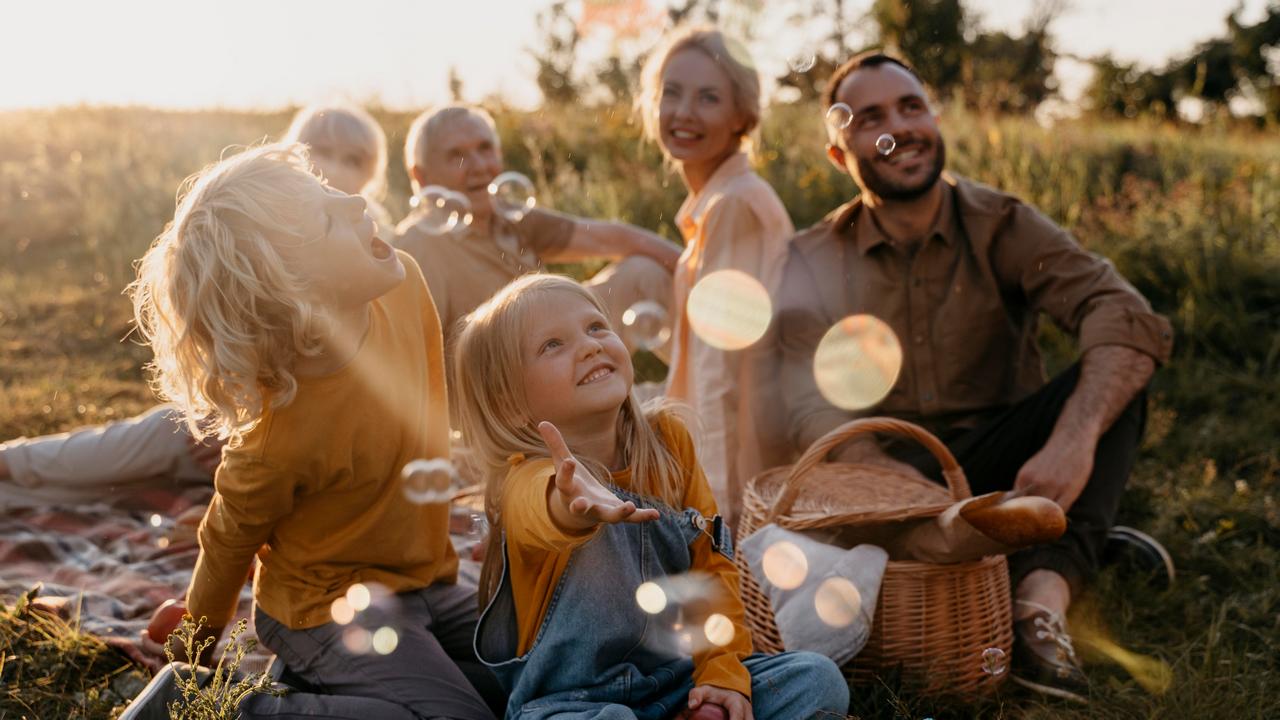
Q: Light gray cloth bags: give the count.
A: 1